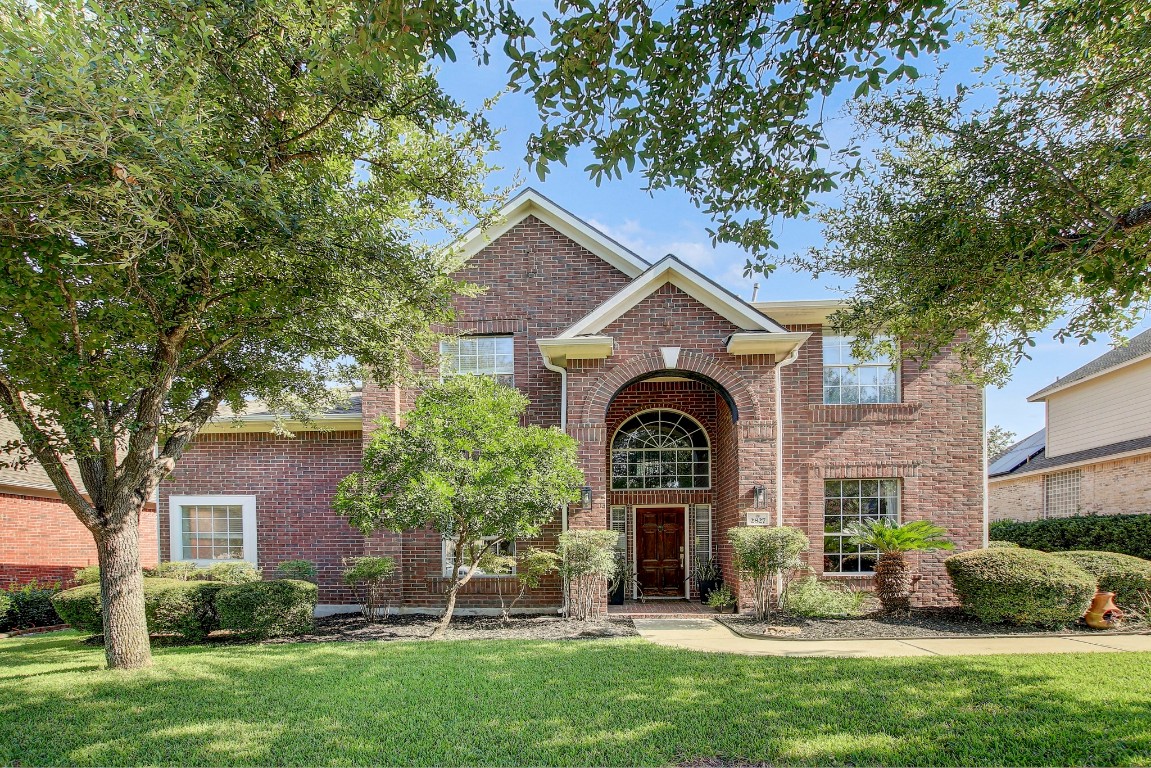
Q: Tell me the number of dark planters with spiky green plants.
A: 2